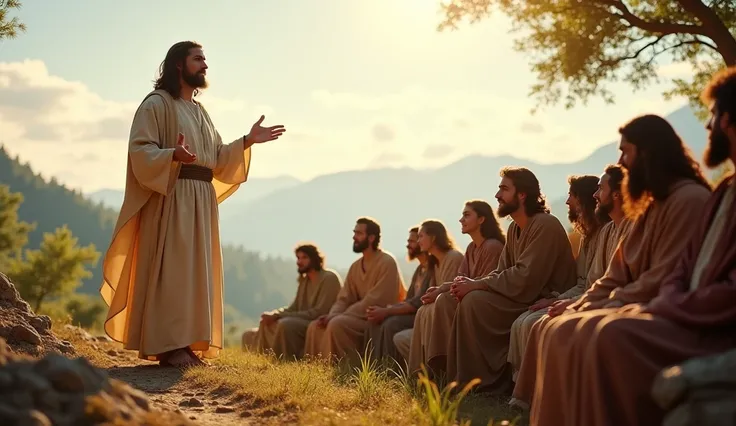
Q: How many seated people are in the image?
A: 10